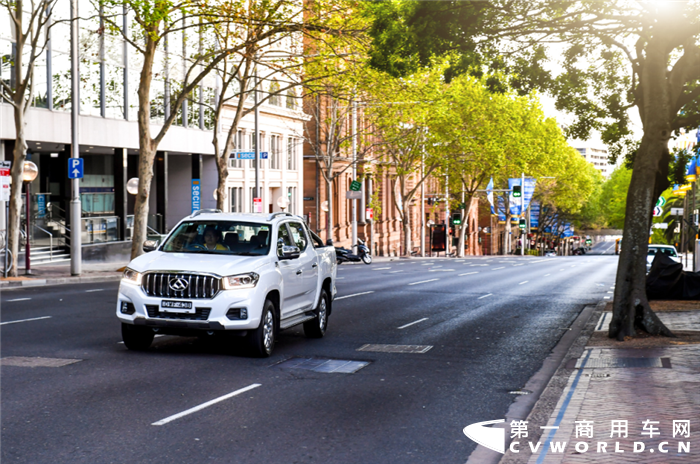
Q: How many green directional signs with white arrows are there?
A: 1